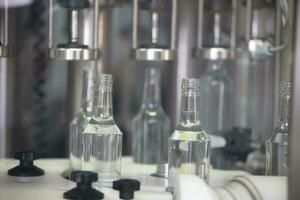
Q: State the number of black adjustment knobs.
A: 3